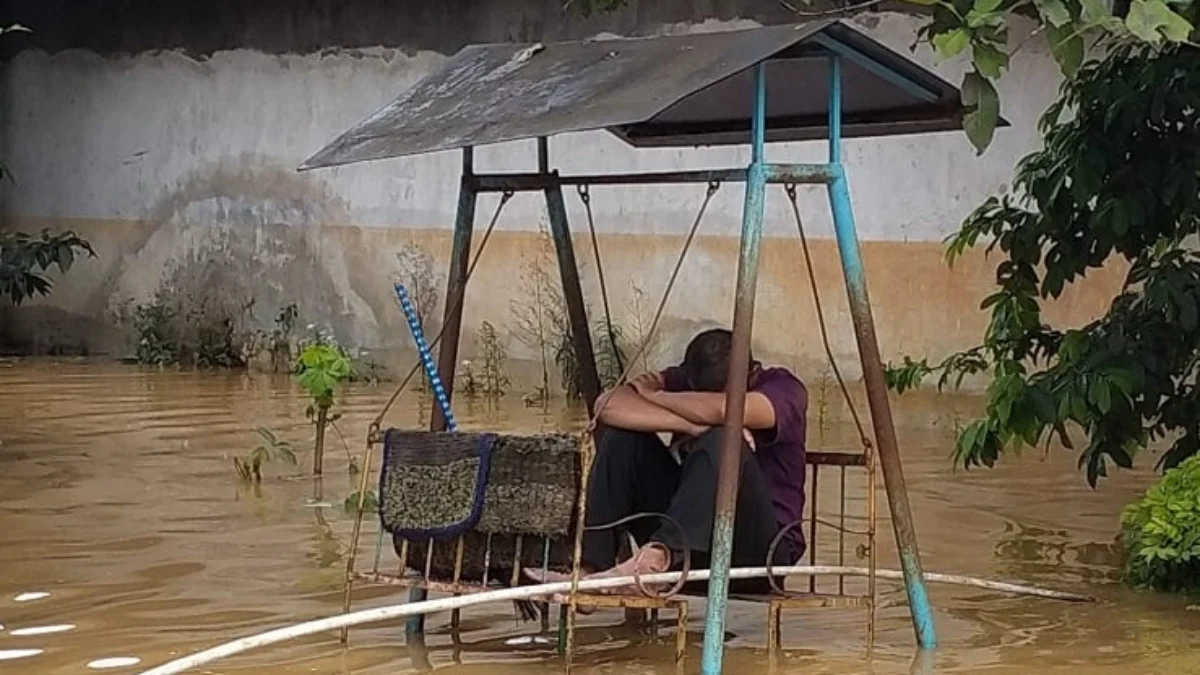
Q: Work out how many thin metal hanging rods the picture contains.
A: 4